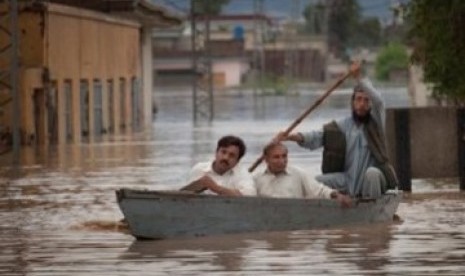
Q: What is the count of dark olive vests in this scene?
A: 1